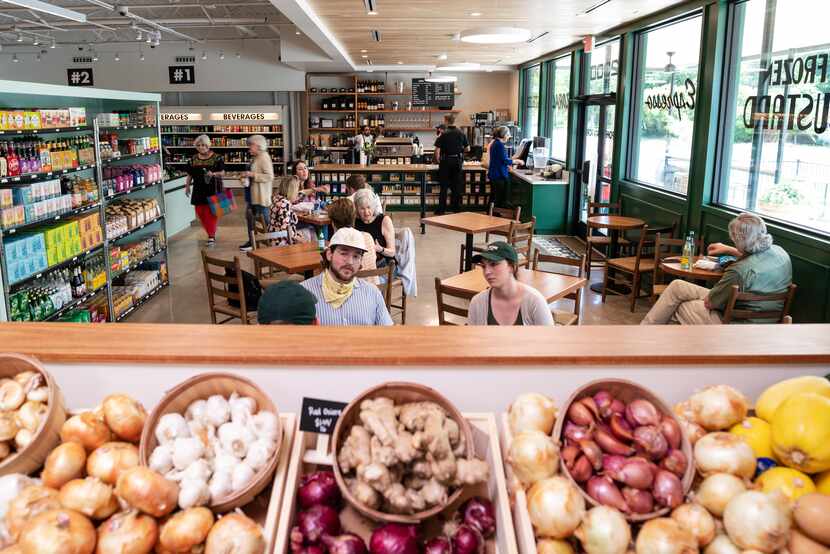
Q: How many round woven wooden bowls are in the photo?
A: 4